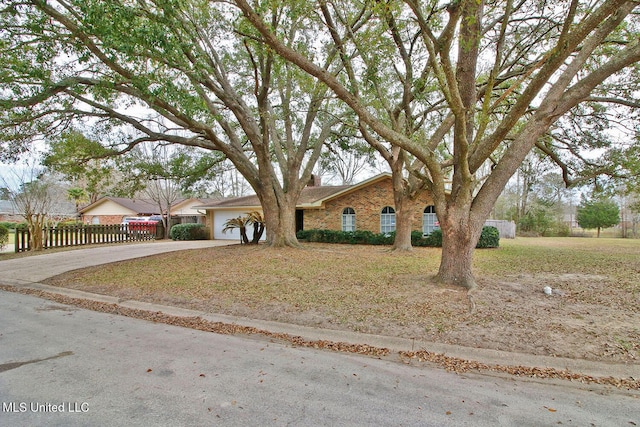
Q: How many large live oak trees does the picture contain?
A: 3